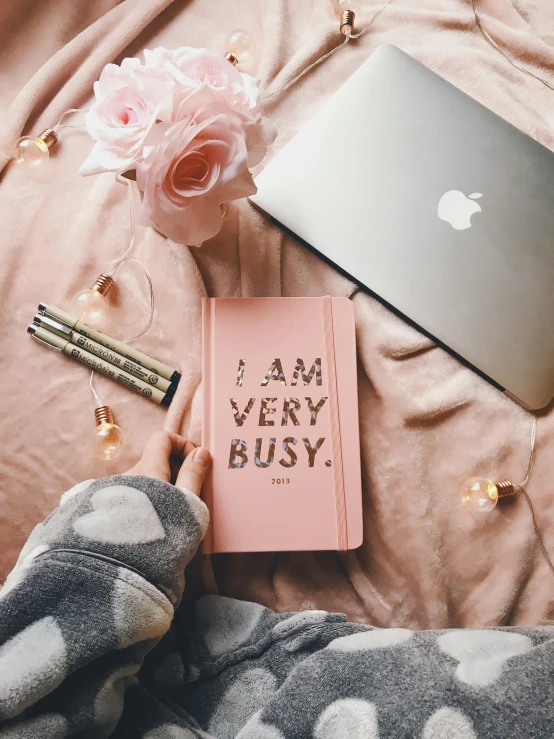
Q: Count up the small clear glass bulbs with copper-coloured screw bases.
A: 6